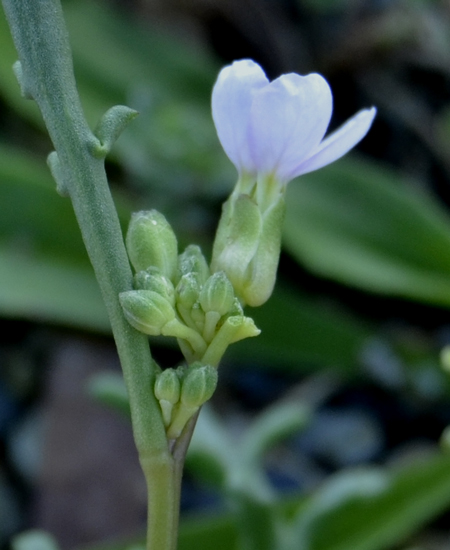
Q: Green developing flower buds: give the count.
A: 8